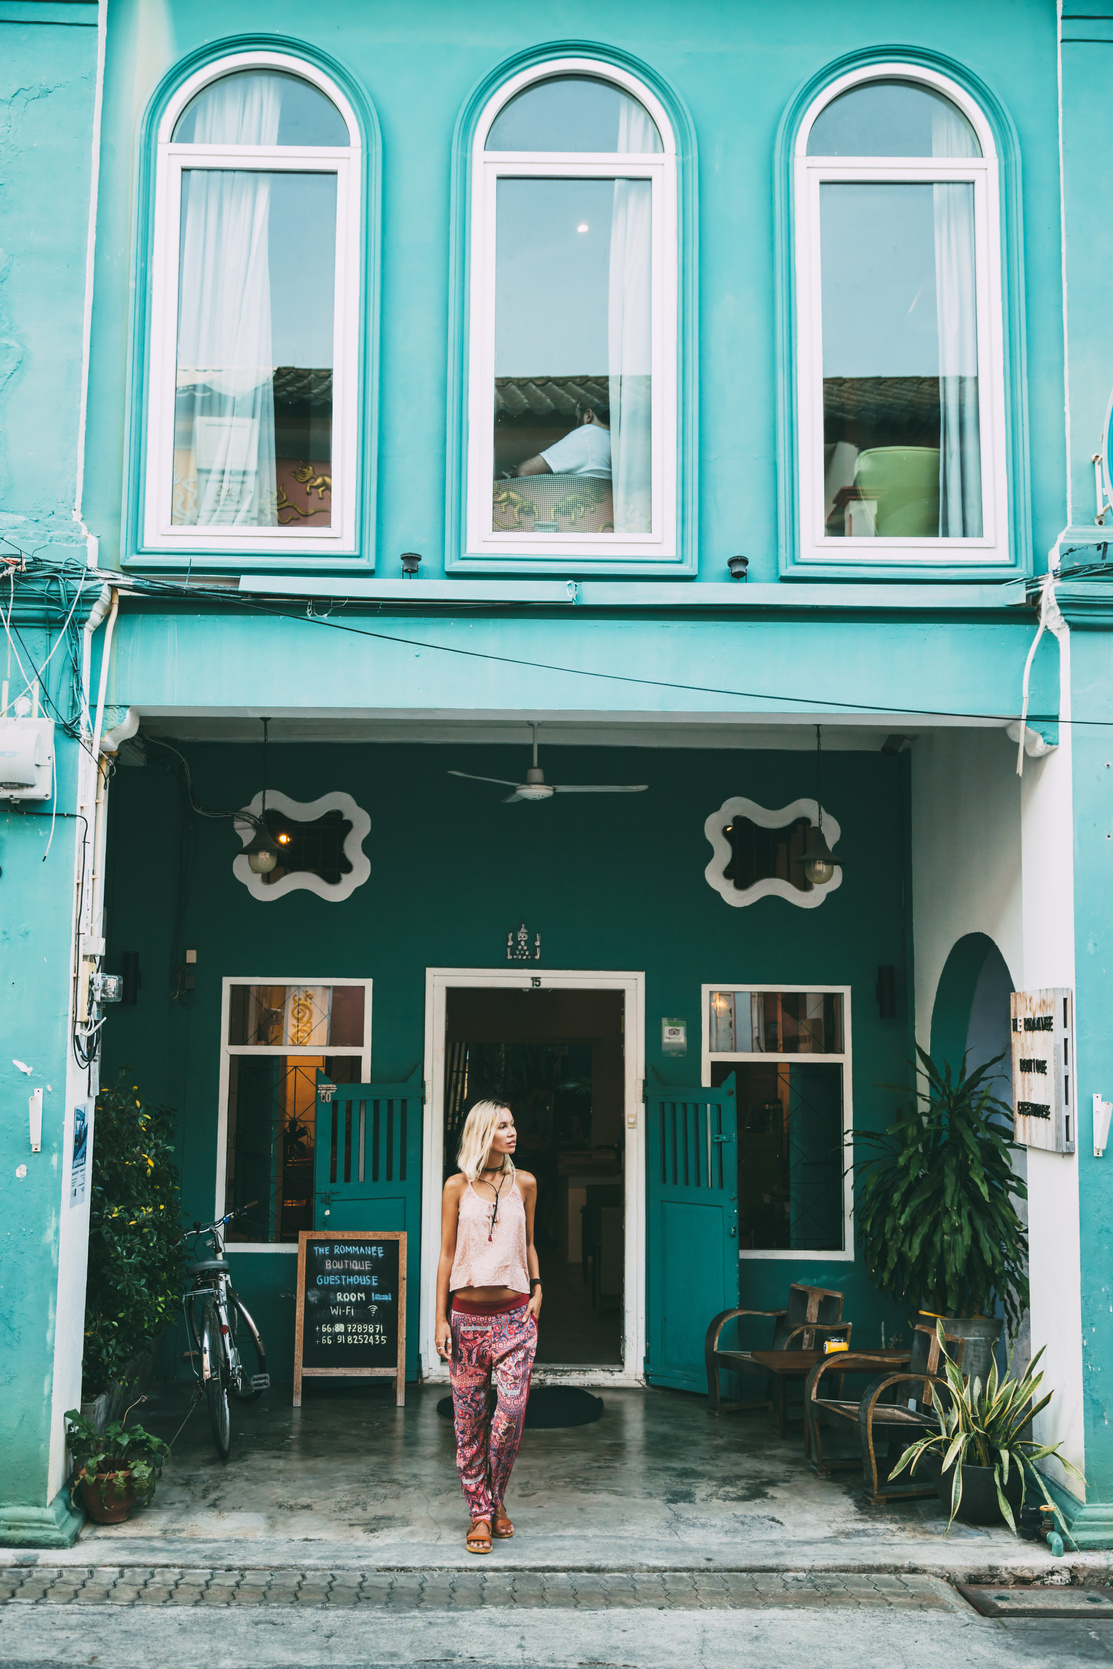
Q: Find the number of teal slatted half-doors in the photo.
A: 2